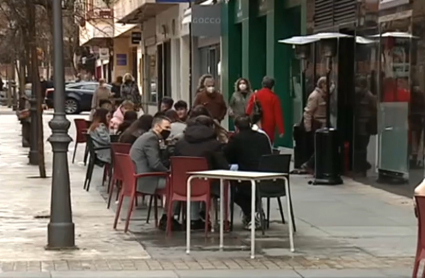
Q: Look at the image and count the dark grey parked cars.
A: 1